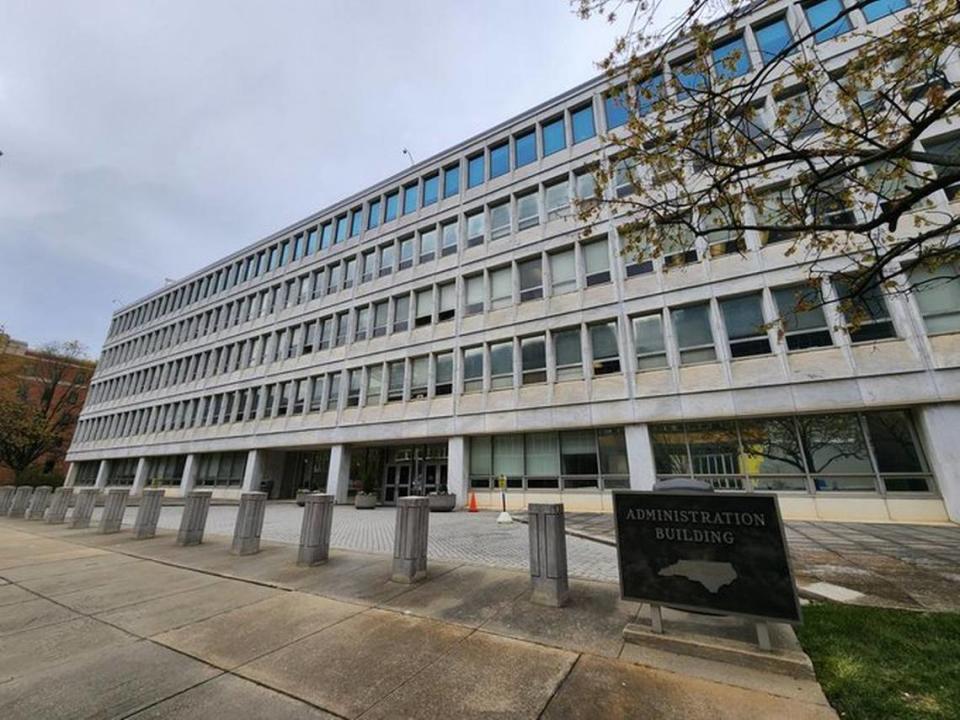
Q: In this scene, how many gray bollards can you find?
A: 12